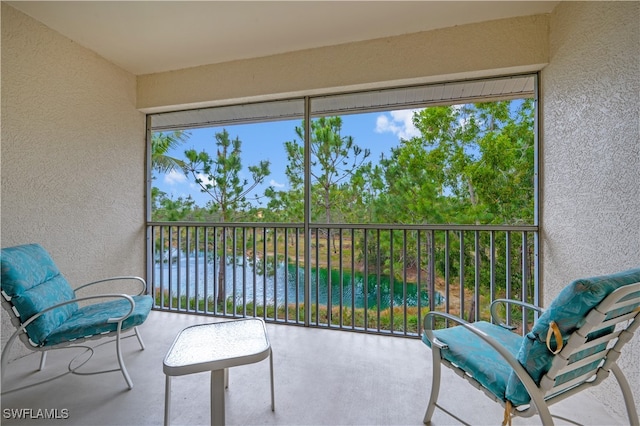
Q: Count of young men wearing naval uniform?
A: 0